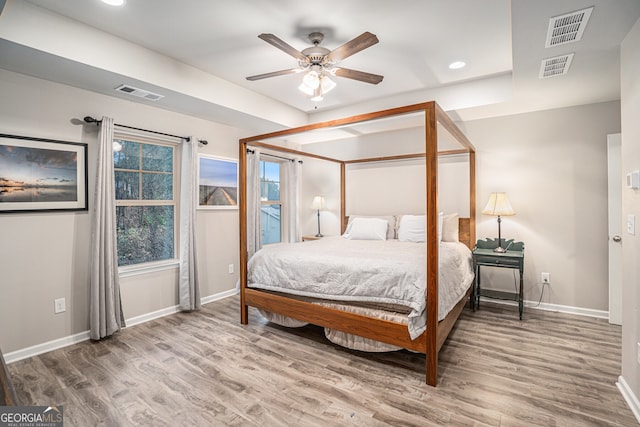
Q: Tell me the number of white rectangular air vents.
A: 3